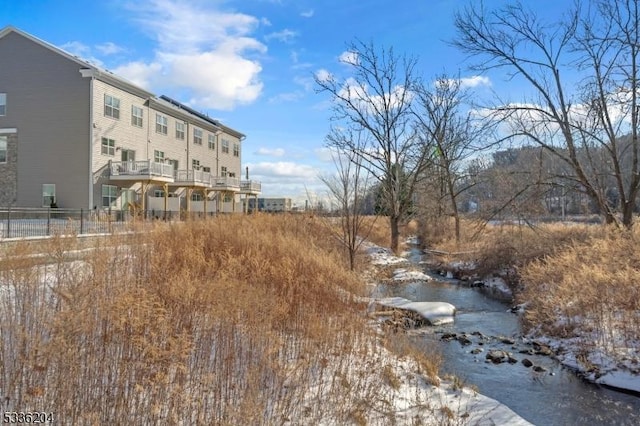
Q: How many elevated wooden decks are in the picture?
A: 4